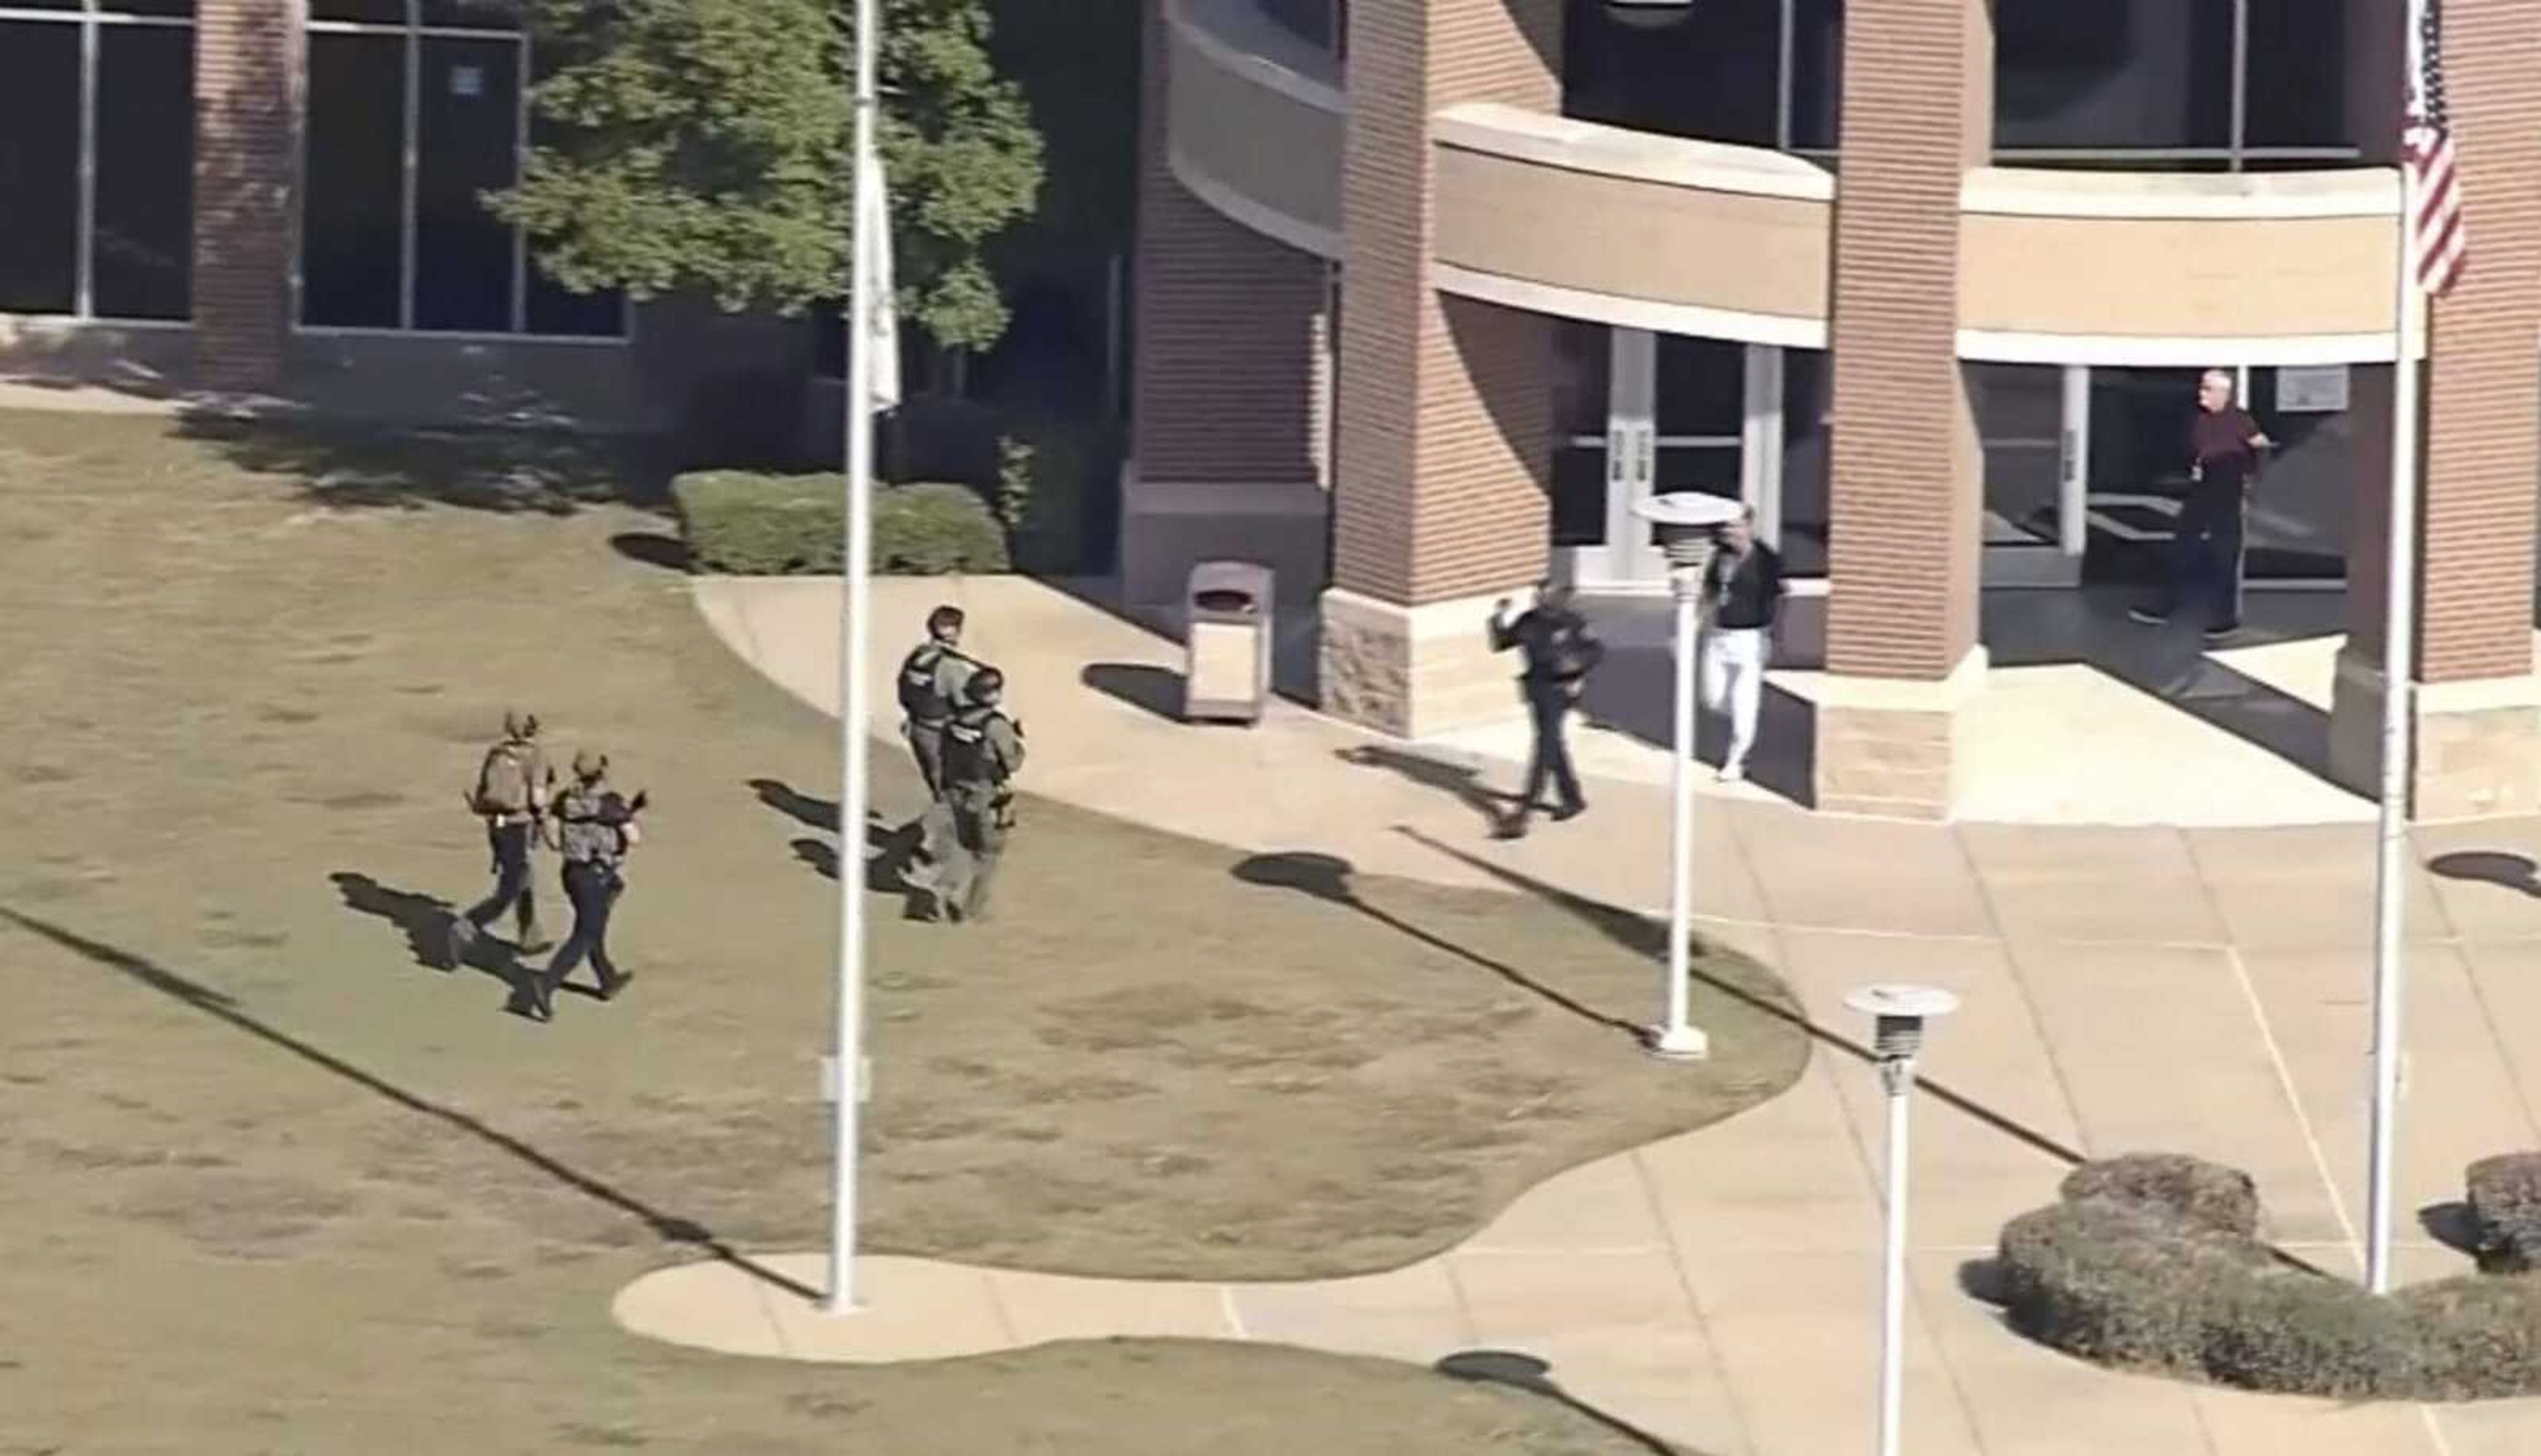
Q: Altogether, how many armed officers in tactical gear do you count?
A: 4